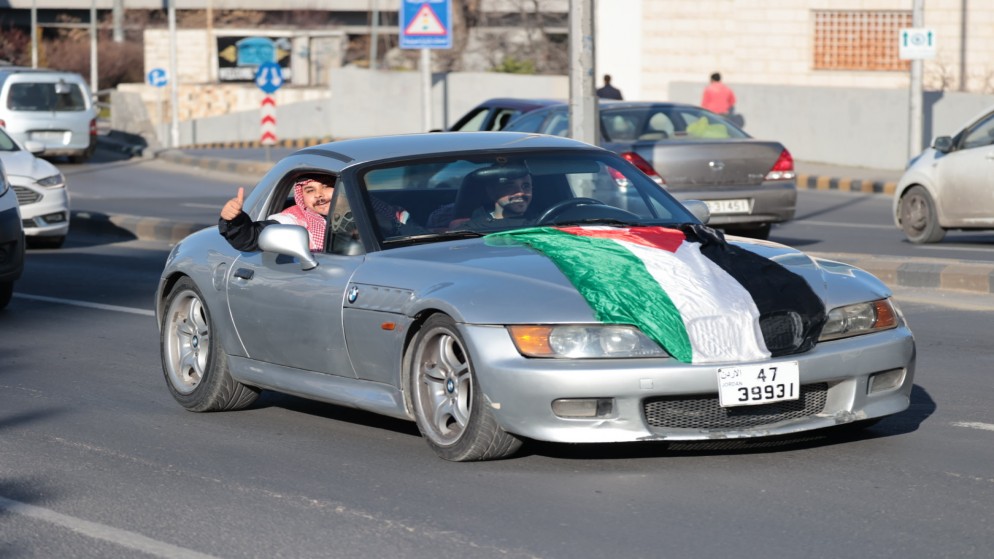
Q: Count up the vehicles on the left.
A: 3